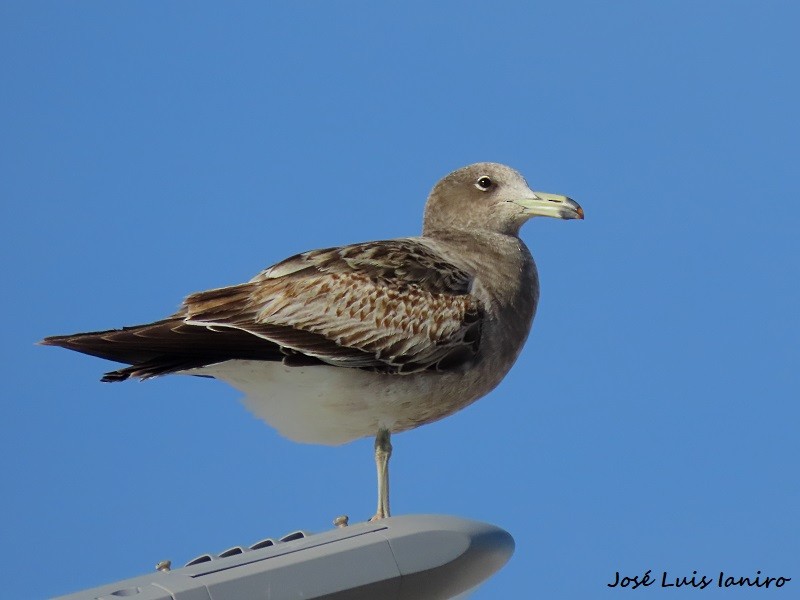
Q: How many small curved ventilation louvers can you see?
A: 4